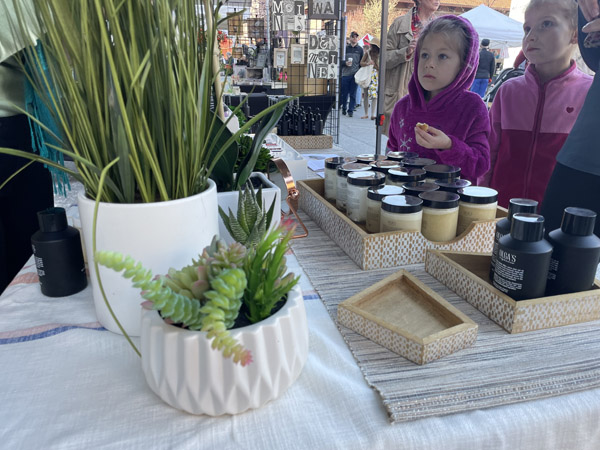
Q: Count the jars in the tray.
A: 15